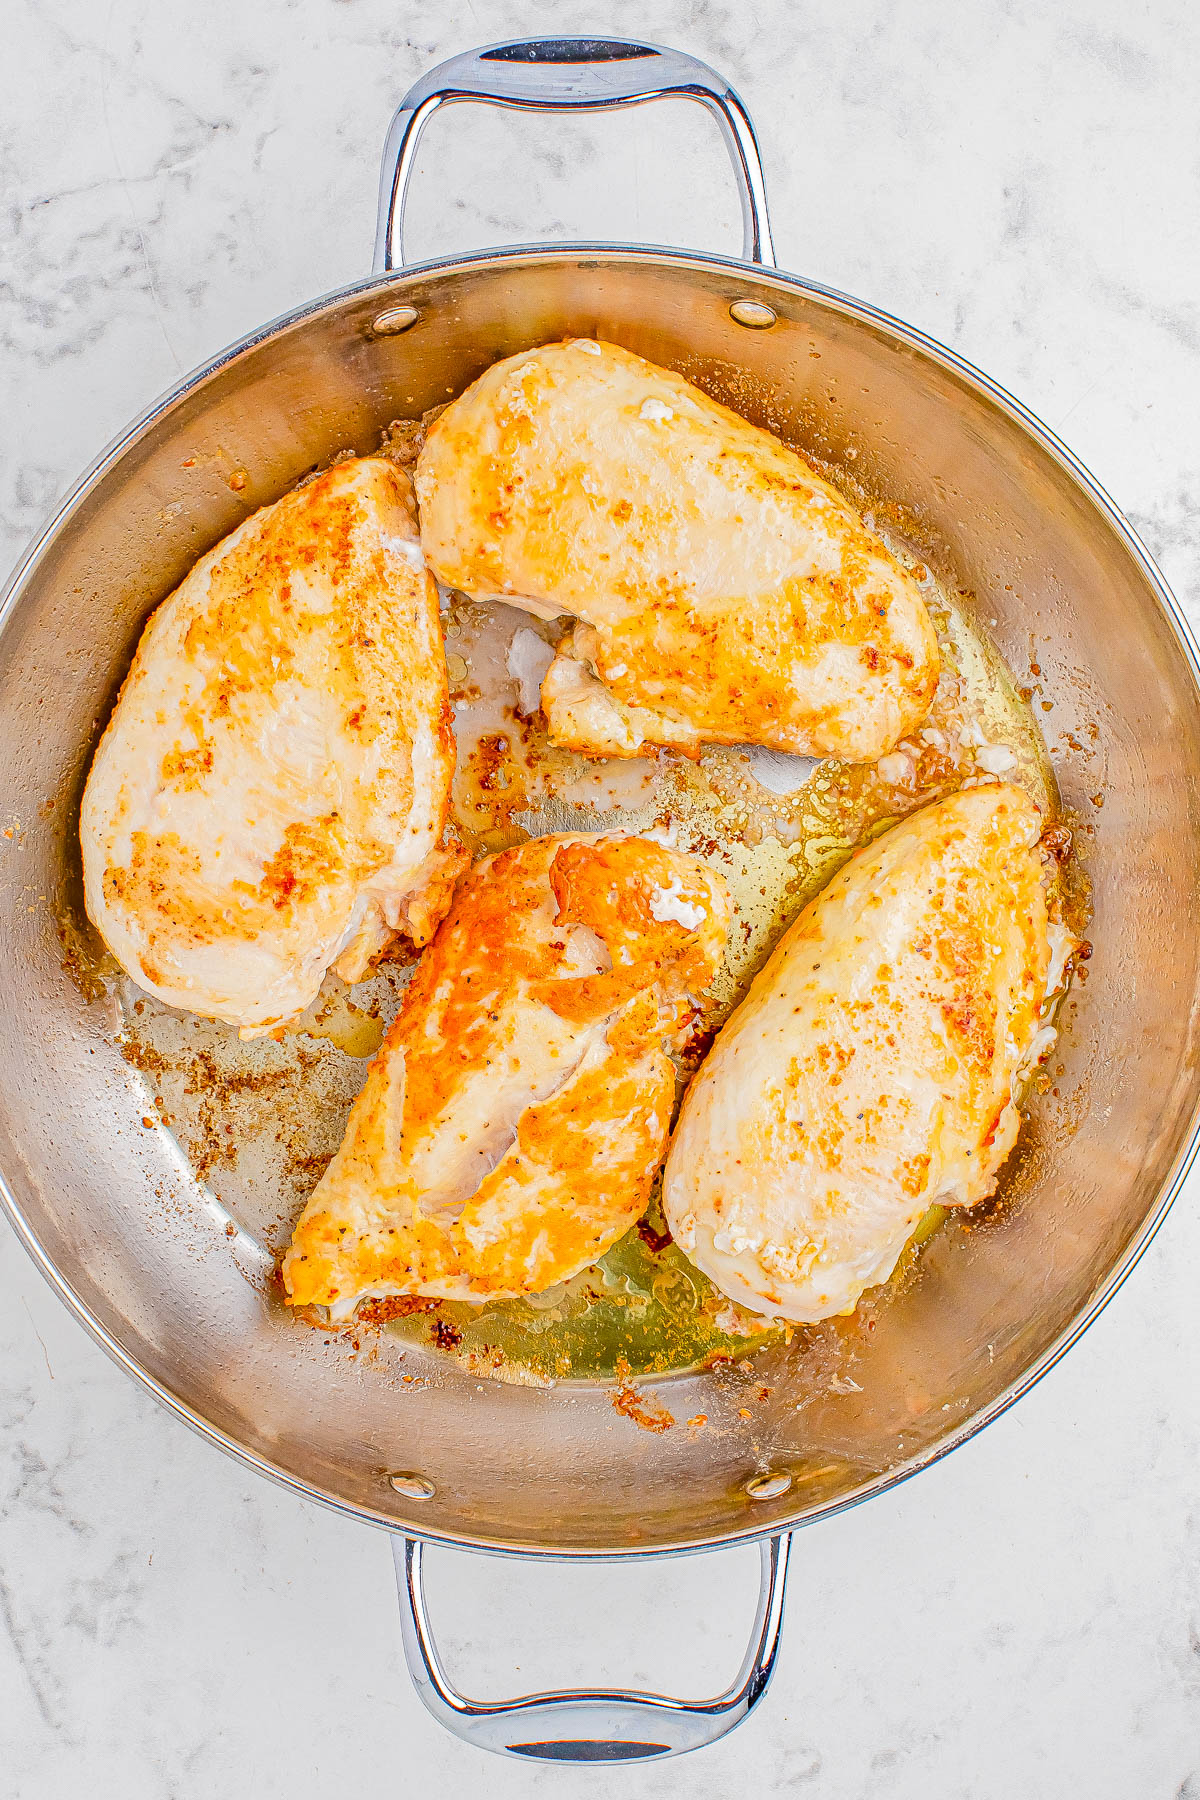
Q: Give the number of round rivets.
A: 4